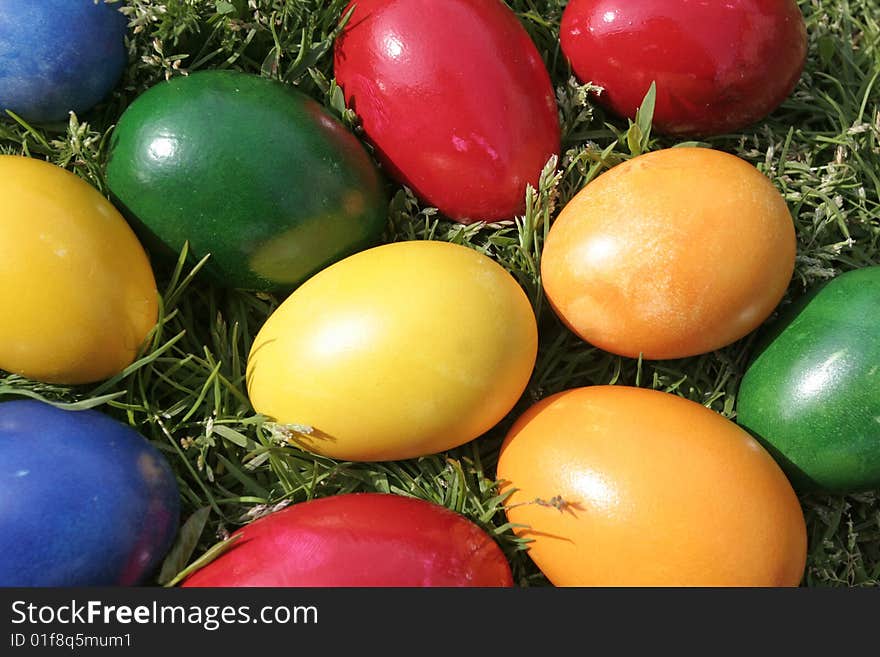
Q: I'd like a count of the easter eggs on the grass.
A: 11